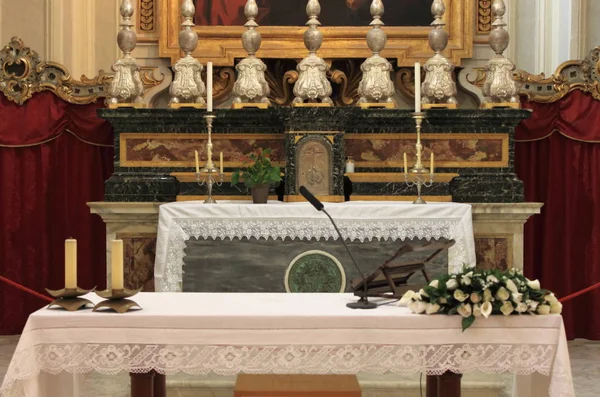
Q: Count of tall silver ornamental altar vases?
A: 7